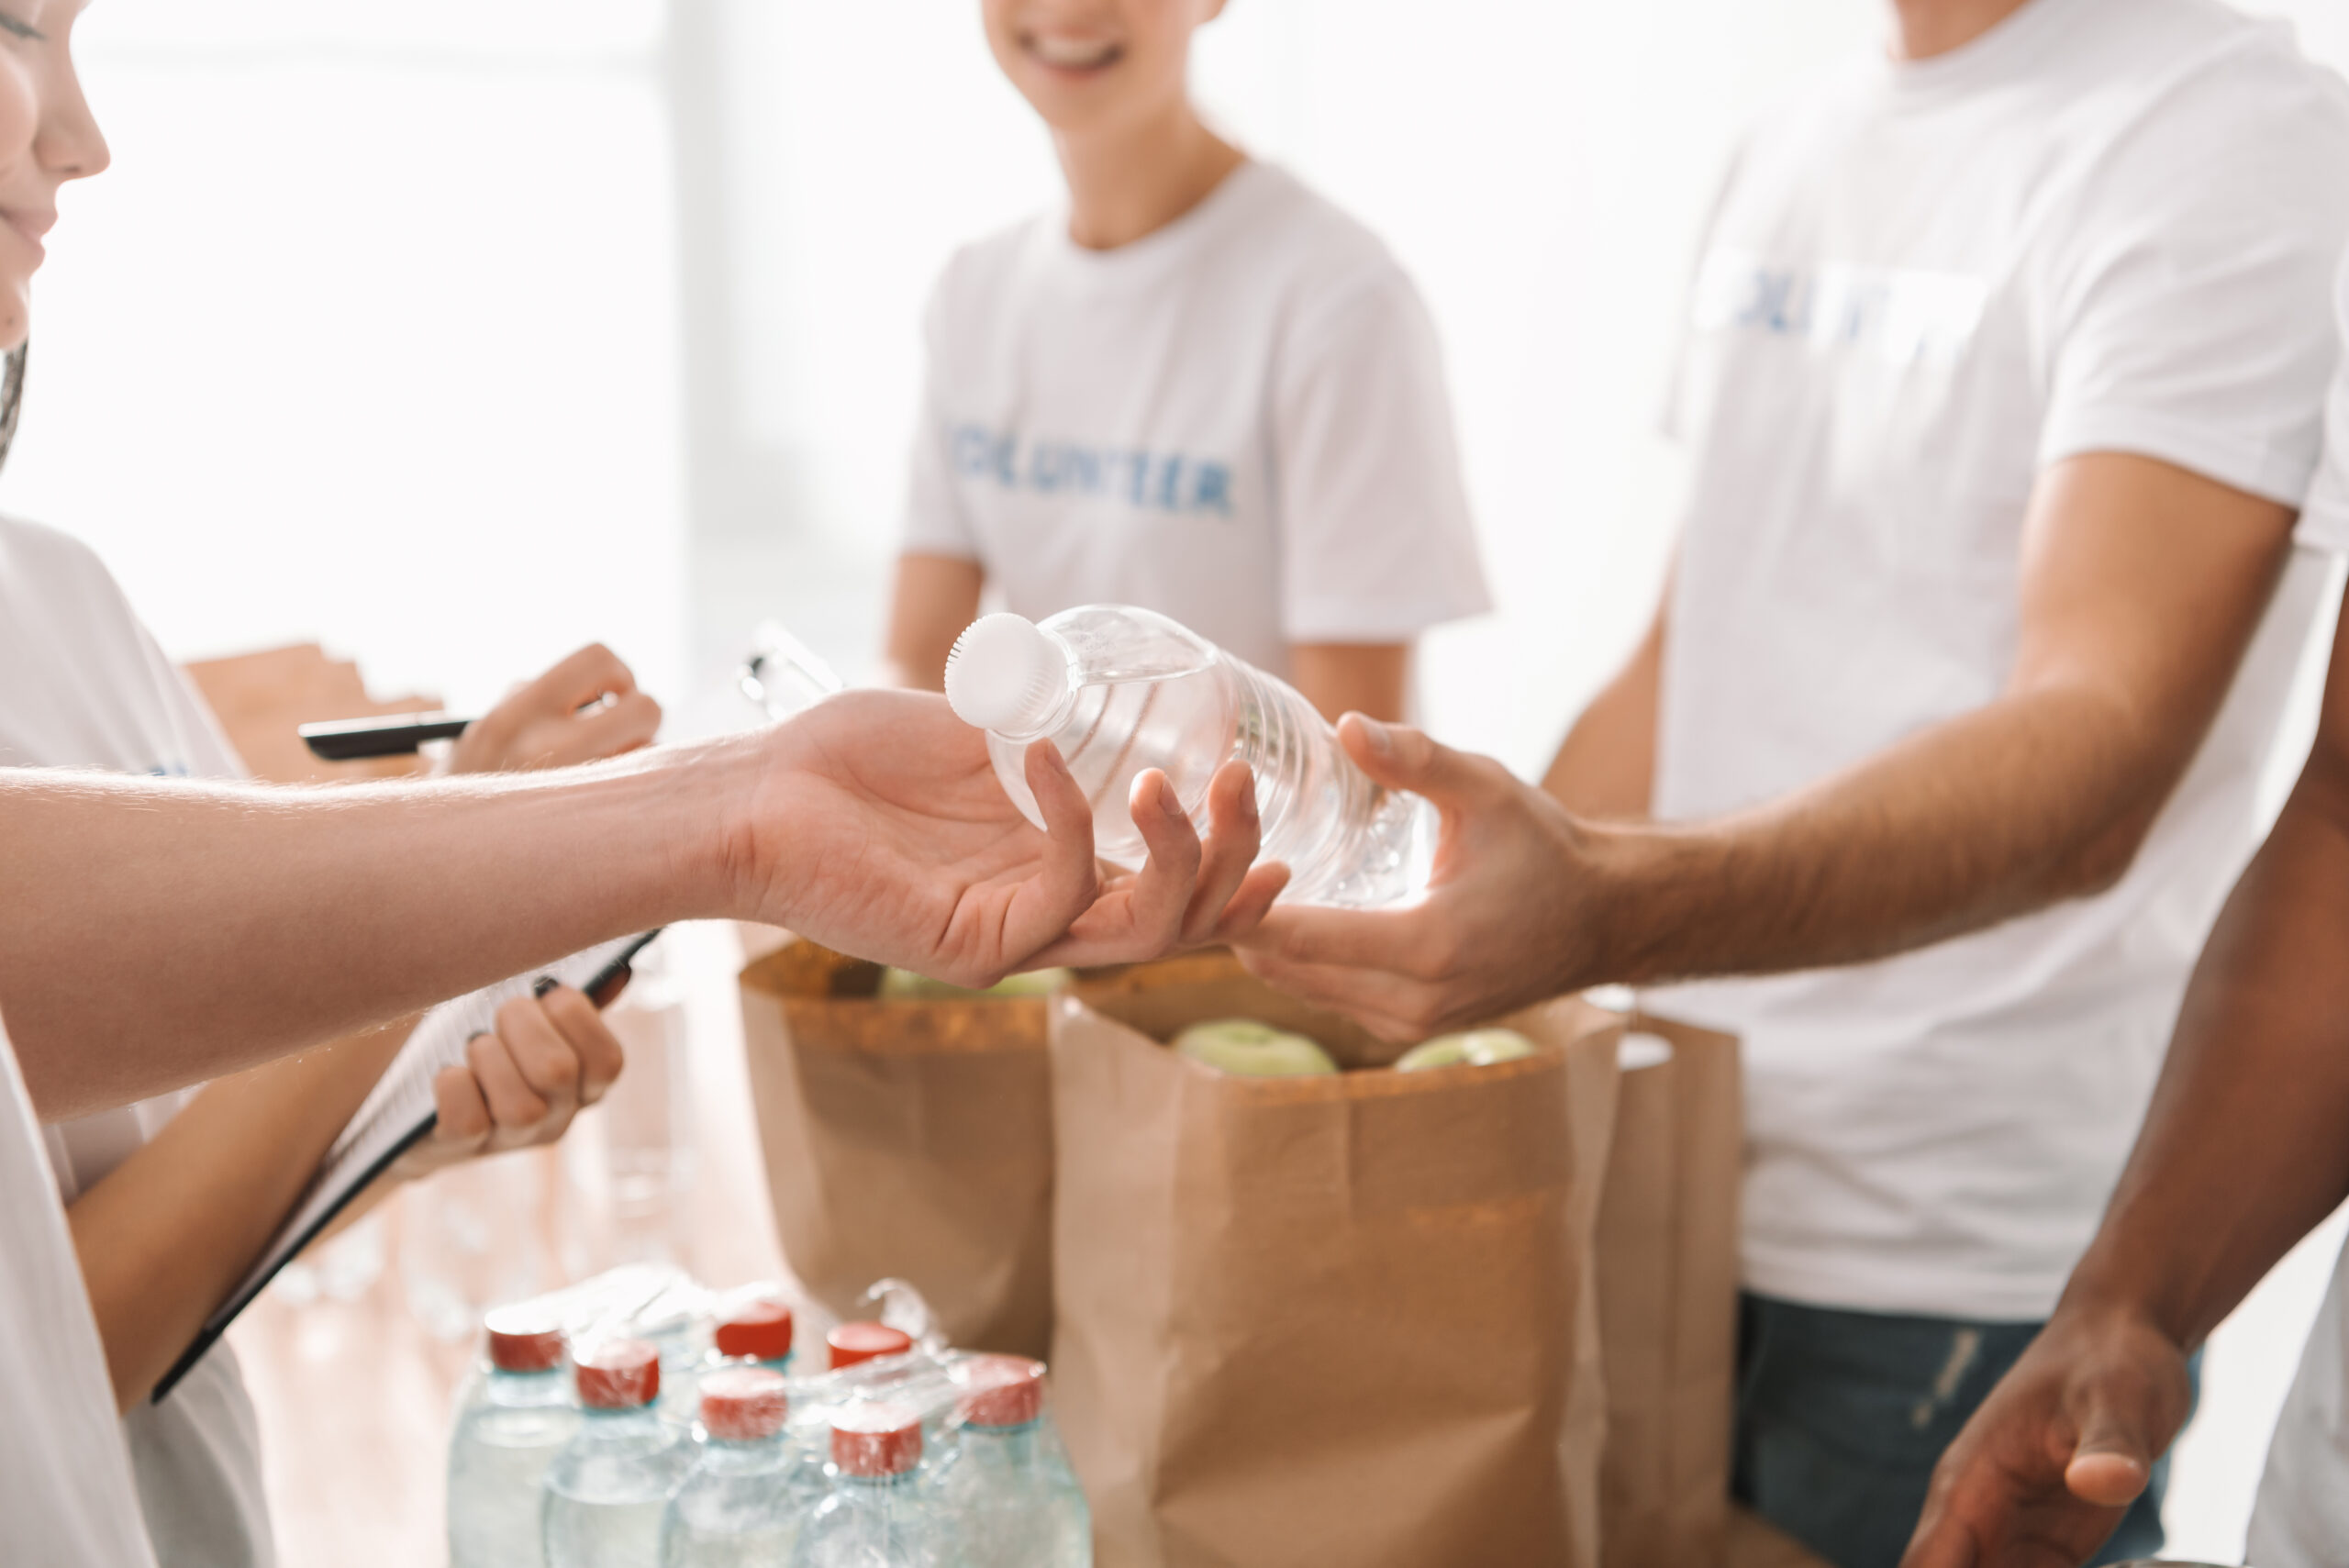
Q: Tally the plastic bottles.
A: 8